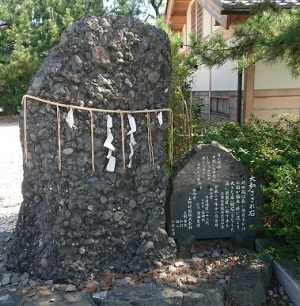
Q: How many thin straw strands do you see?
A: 6